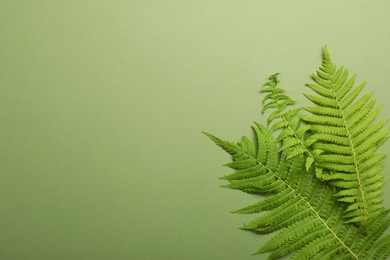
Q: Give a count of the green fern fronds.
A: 3